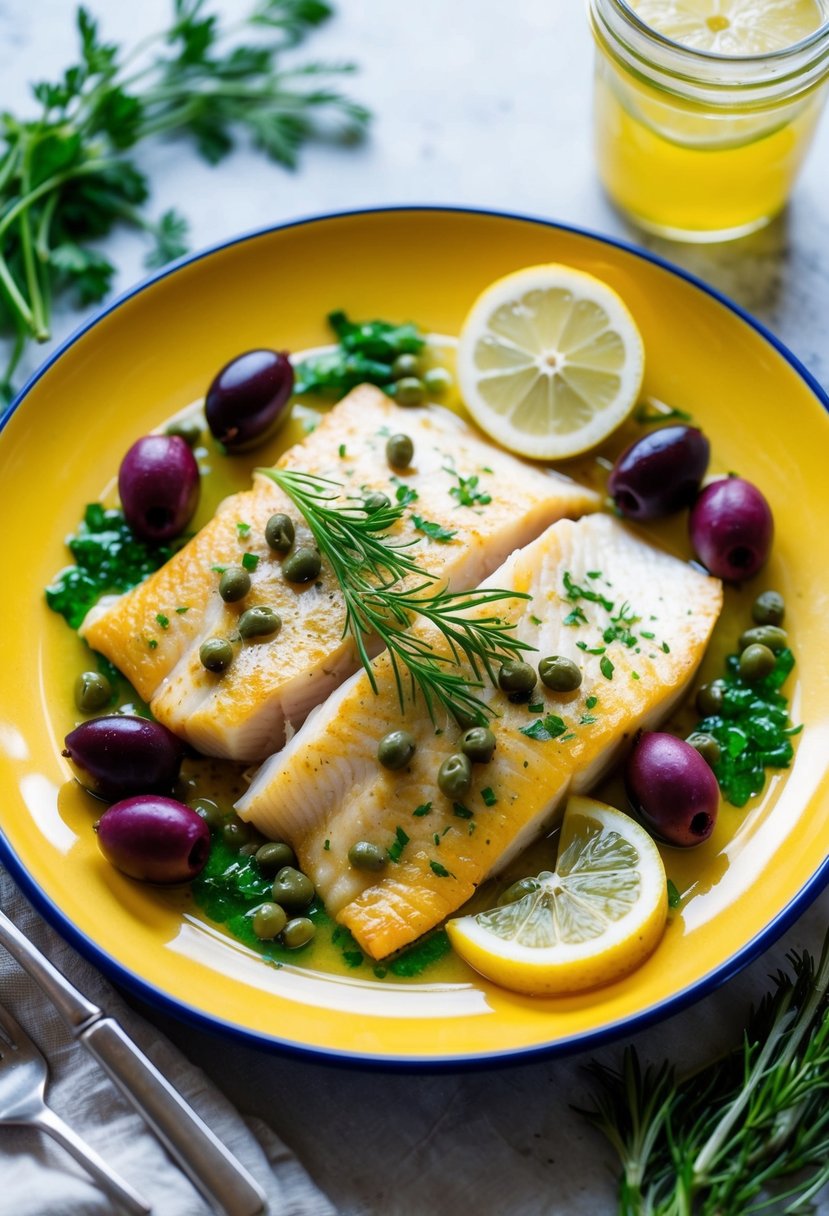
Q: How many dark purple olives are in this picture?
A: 7